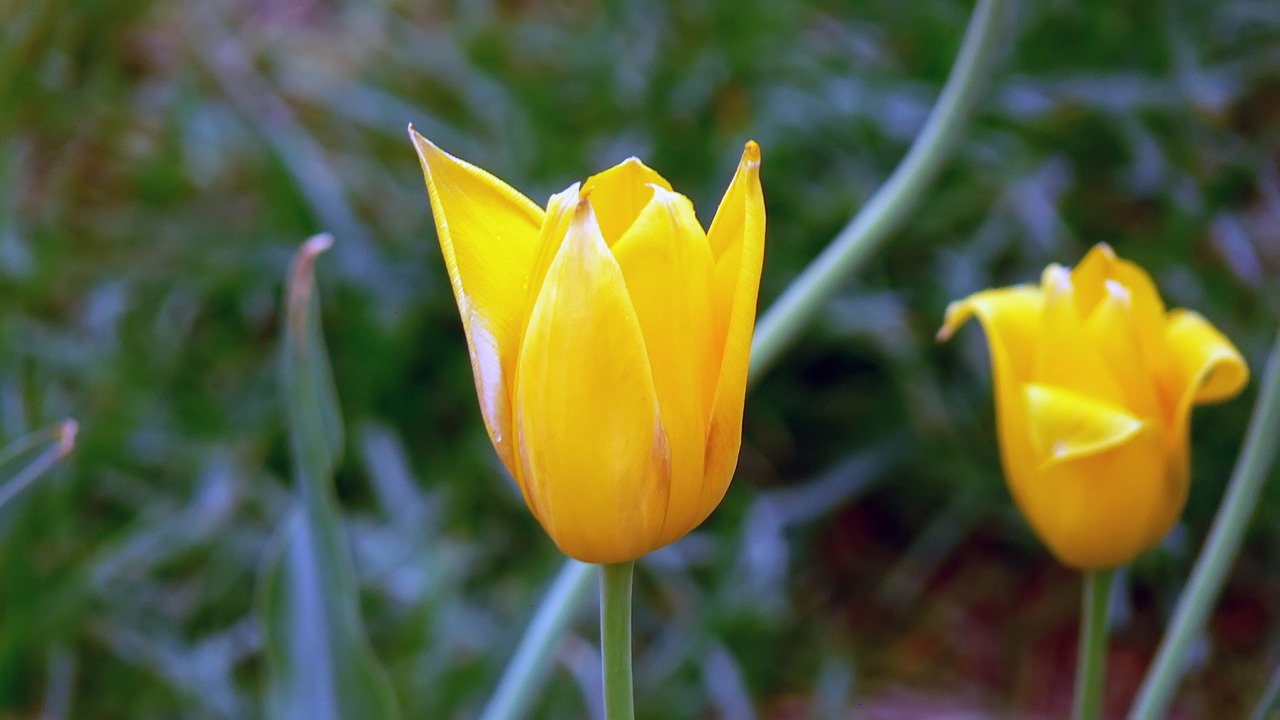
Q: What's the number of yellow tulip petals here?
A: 12